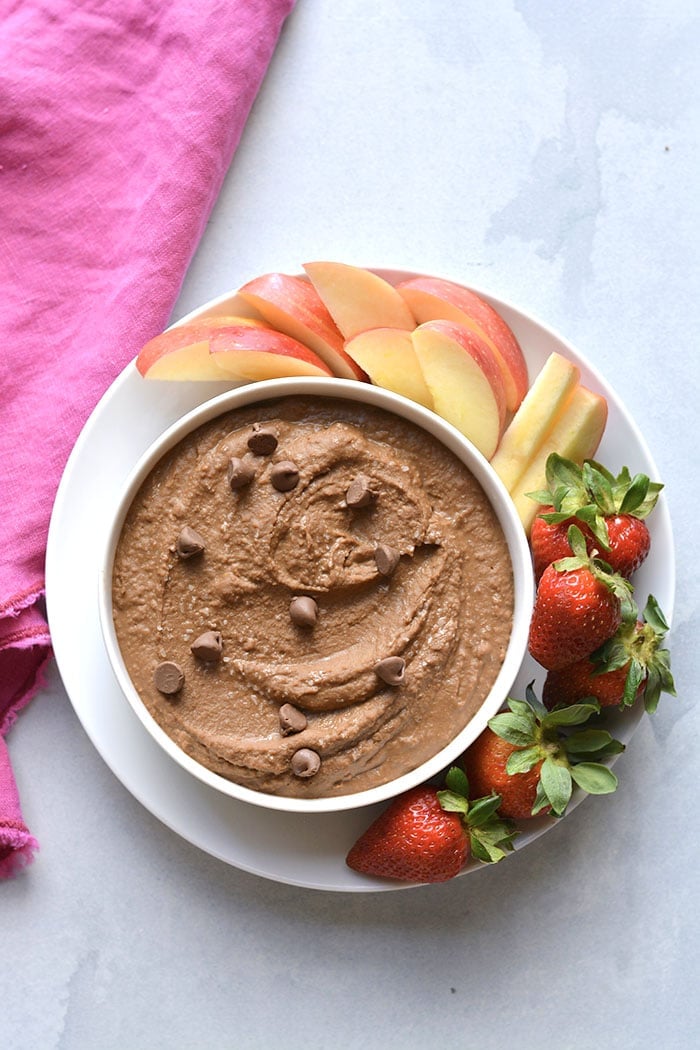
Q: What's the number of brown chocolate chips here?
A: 12